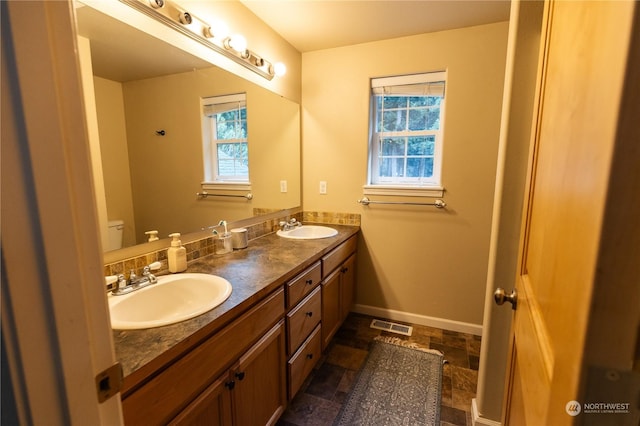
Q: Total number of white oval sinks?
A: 2